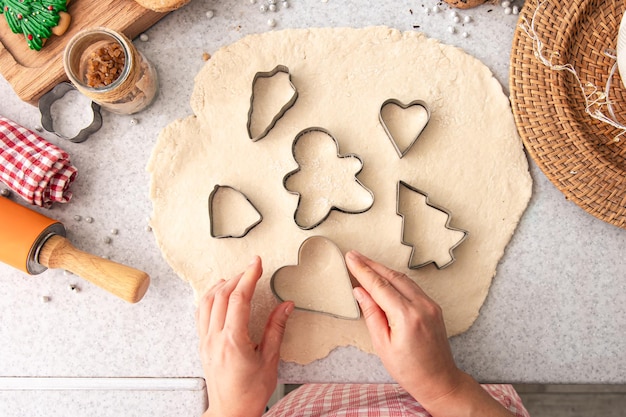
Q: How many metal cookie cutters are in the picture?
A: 7